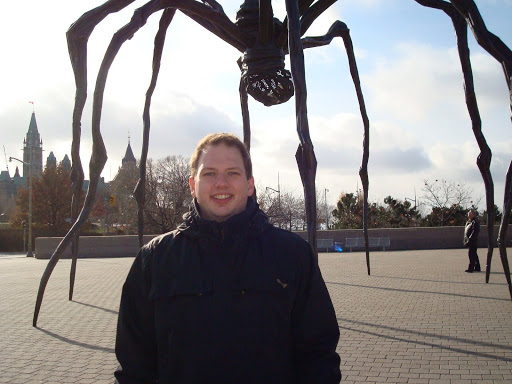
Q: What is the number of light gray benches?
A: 2